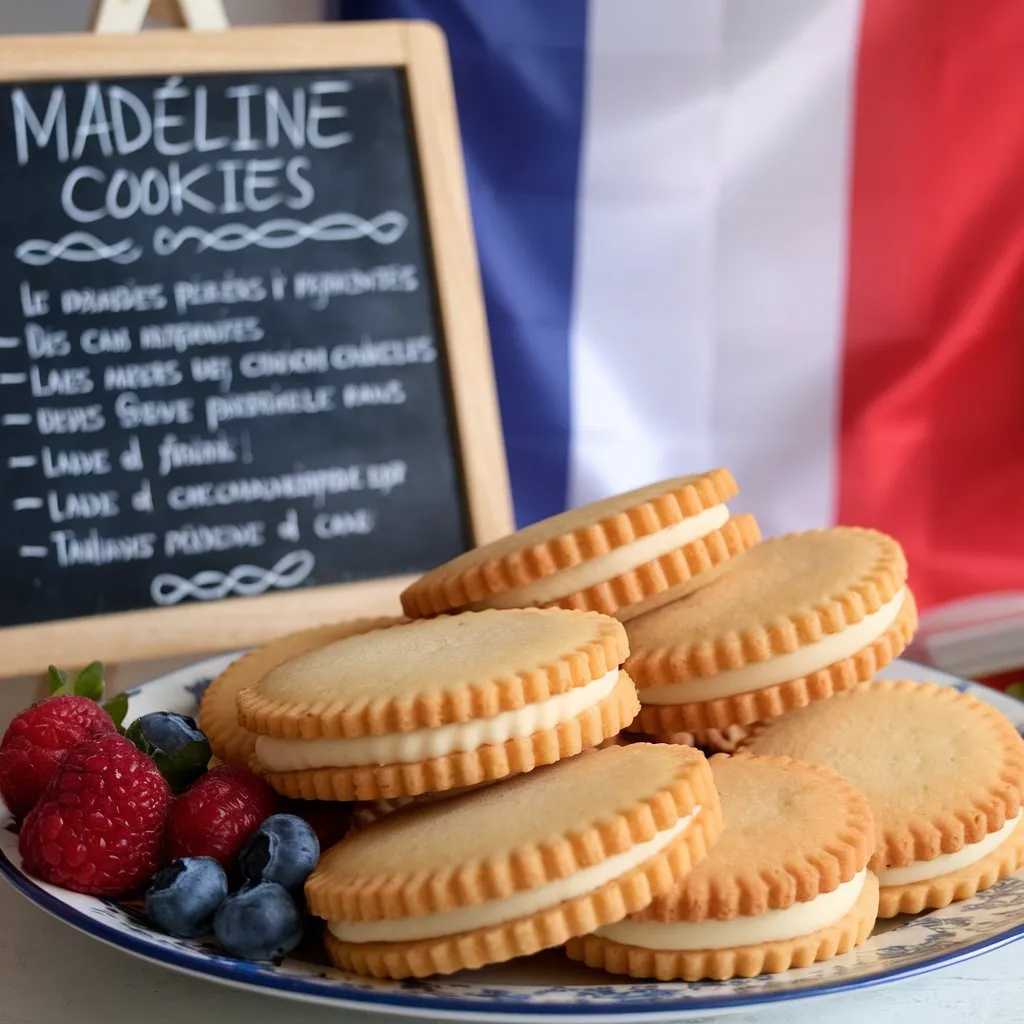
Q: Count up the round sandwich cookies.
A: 7